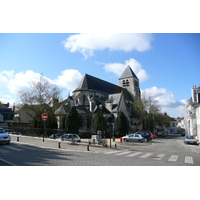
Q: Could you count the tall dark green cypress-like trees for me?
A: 3